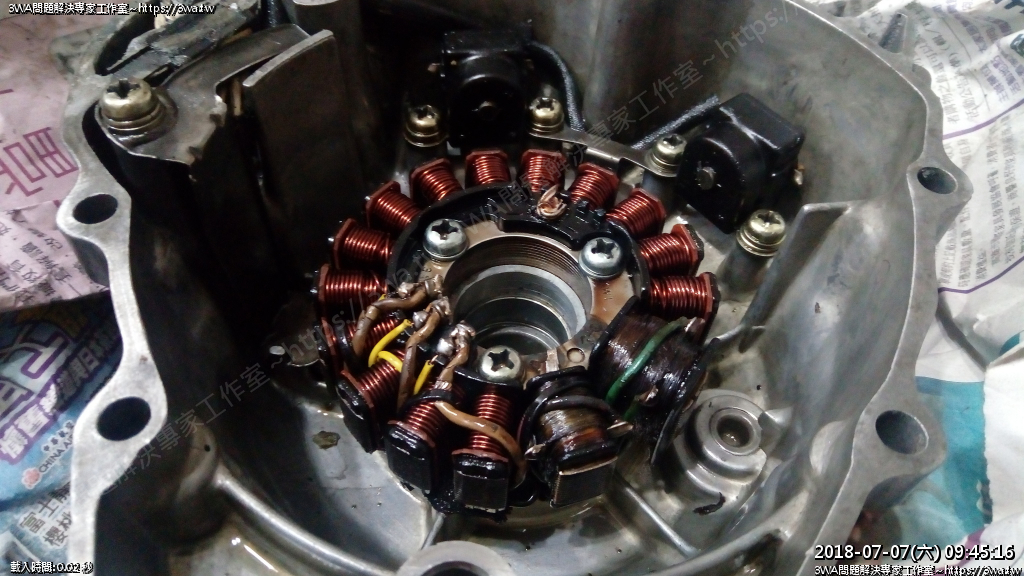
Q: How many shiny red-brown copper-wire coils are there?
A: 14